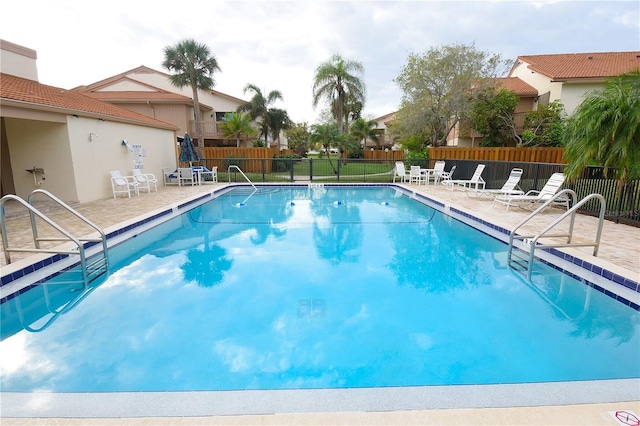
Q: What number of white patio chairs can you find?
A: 12